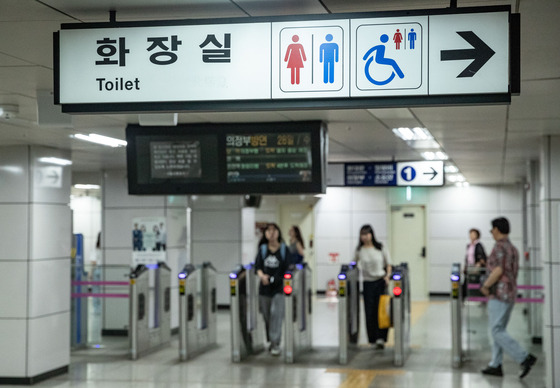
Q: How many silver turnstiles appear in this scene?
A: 7